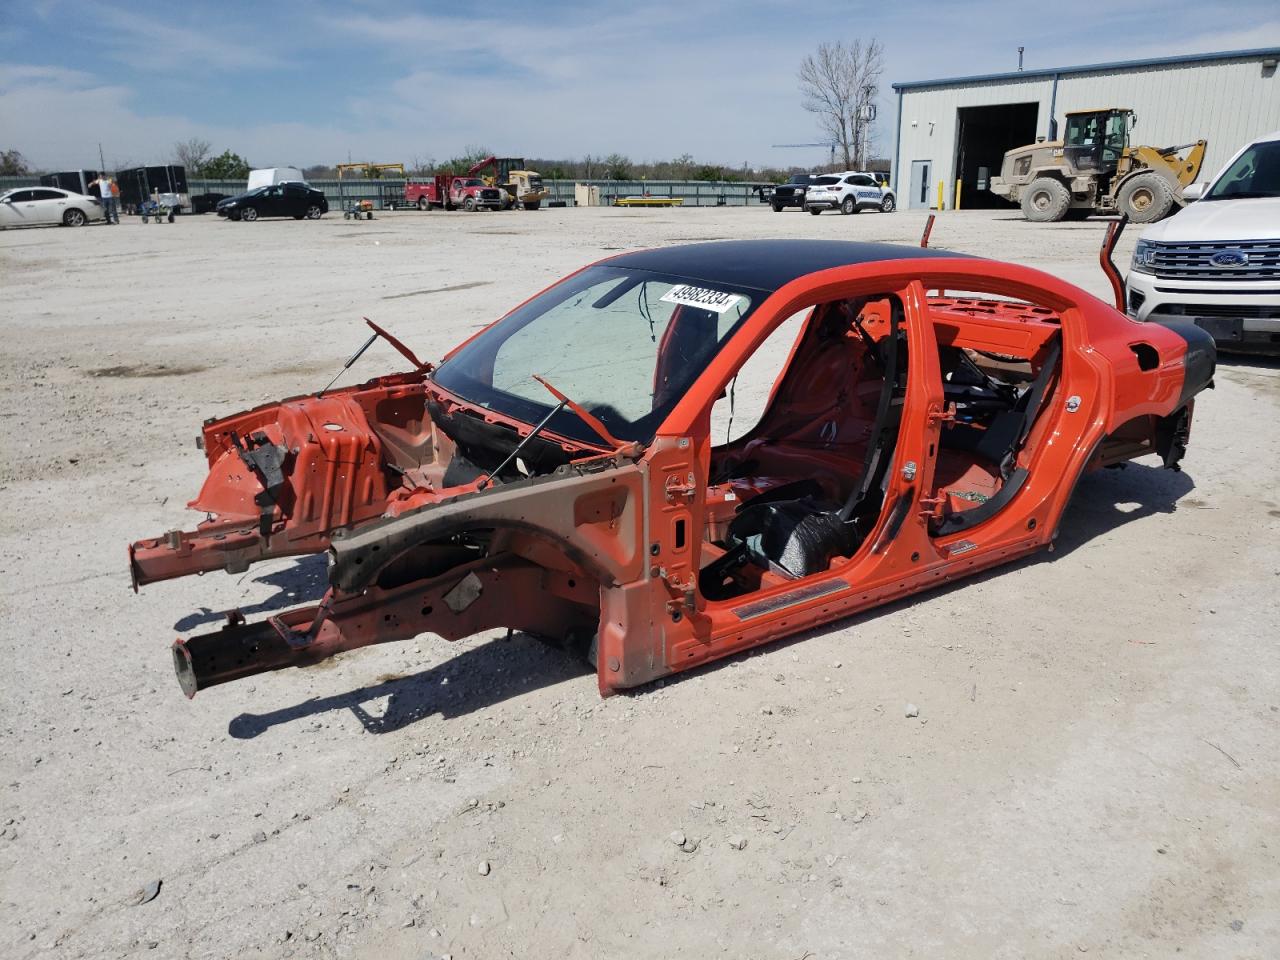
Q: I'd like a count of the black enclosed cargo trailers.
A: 2